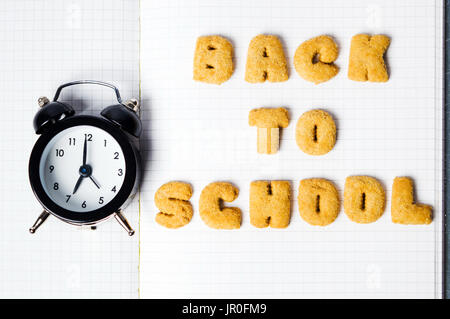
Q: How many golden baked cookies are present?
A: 12